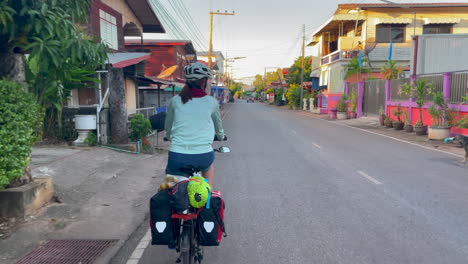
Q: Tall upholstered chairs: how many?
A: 0